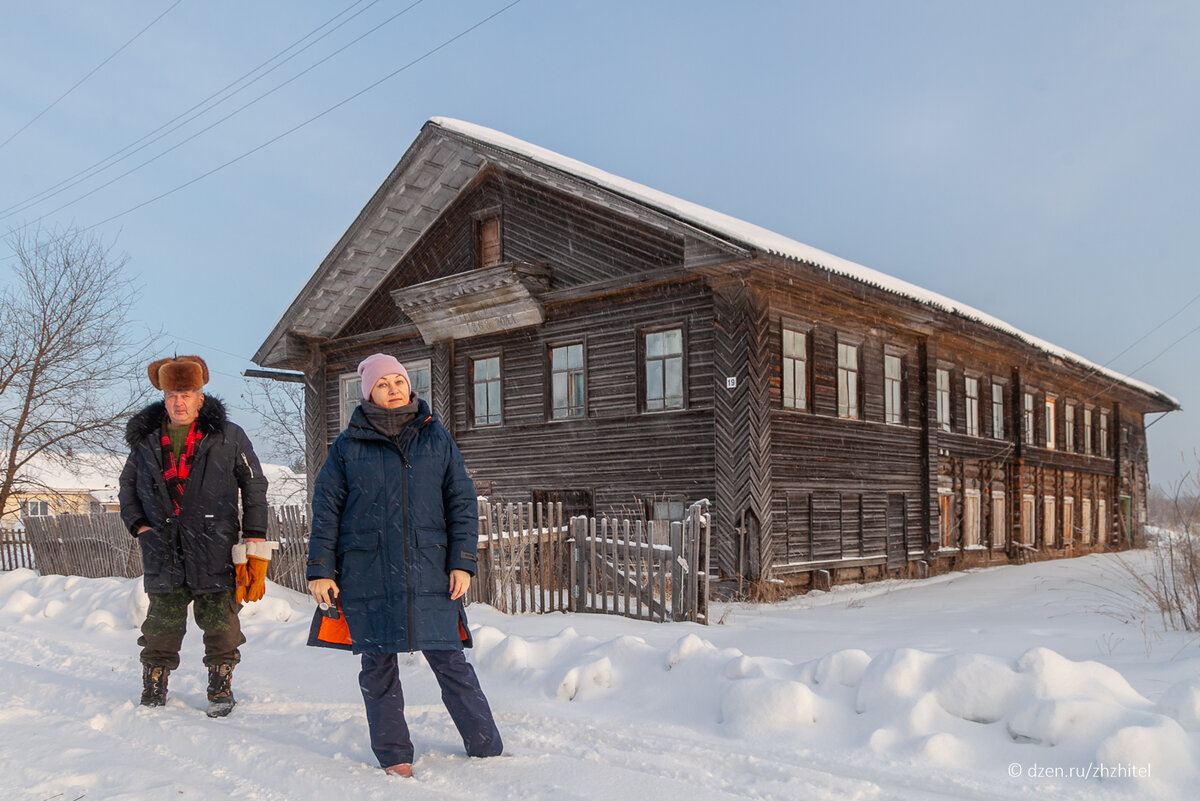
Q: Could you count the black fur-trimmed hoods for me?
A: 1